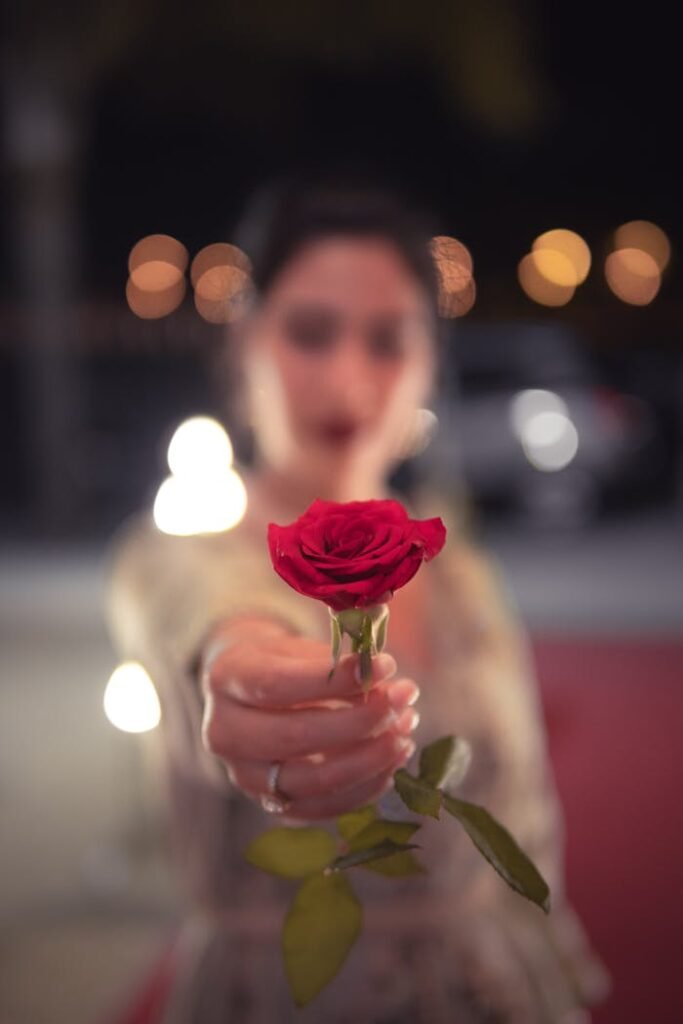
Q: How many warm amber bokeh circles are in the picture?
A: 10